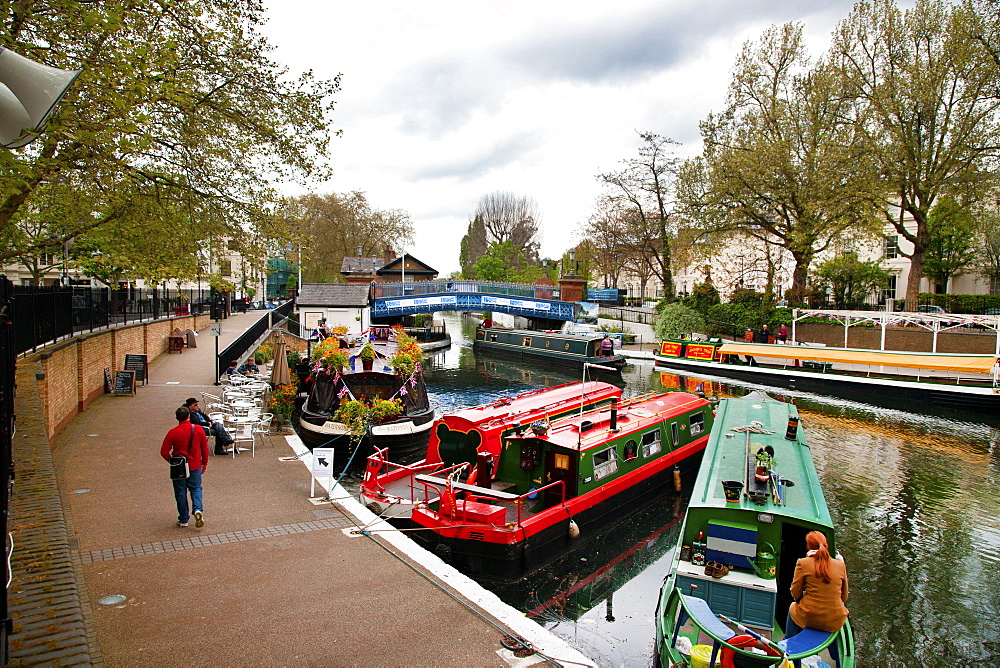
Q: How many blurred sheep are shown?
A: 0